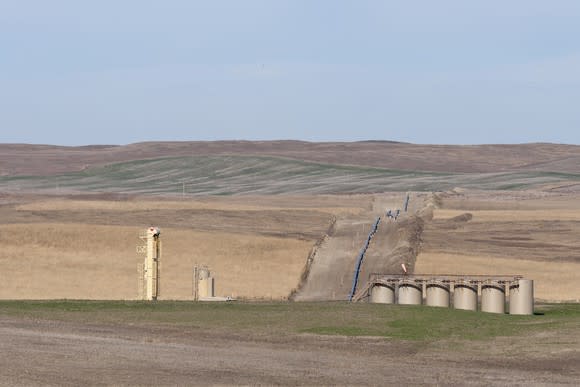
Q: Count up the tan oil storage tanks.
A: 6